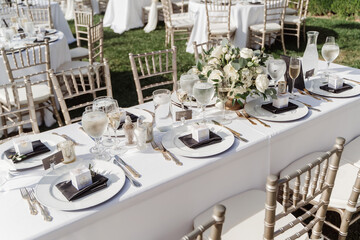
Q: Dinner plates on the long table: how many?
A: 7